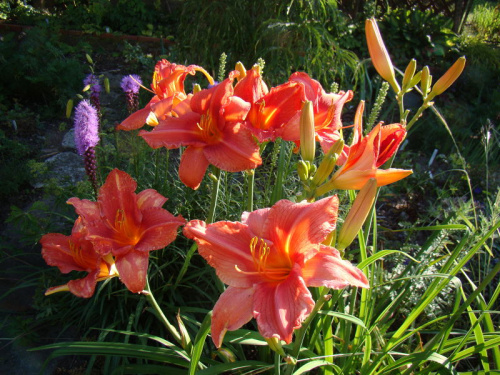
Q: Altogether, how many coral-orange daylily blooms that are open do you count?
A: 8